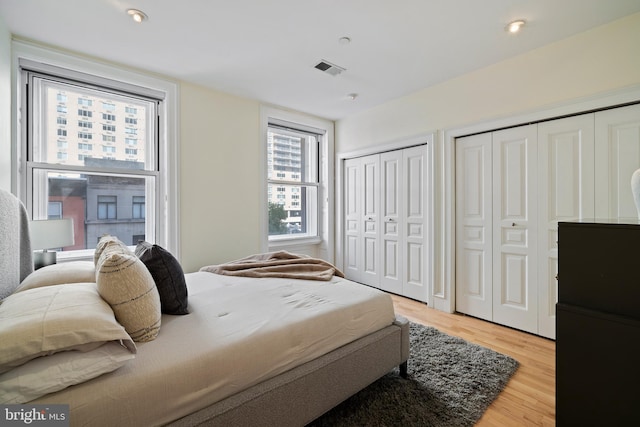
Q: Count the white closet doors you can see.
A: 8